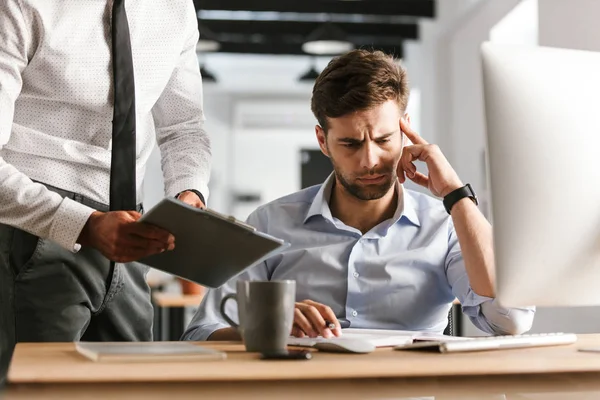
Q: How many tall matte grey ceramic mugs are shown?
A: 1